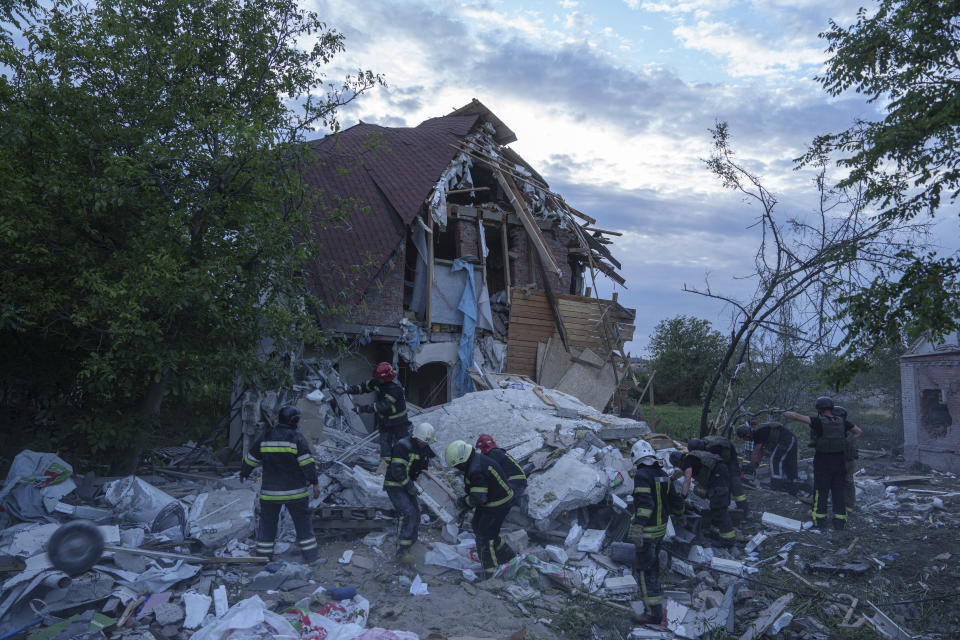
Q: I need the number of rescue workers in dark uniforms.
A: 11